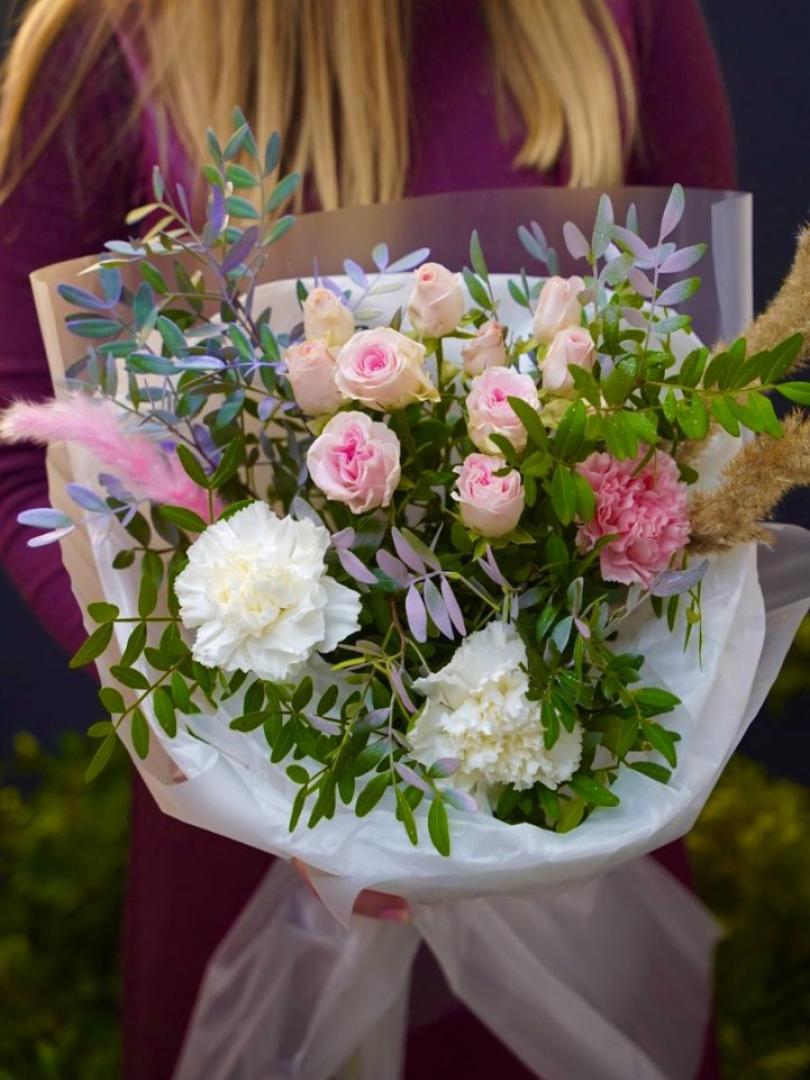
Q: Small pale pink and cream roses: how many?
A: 10